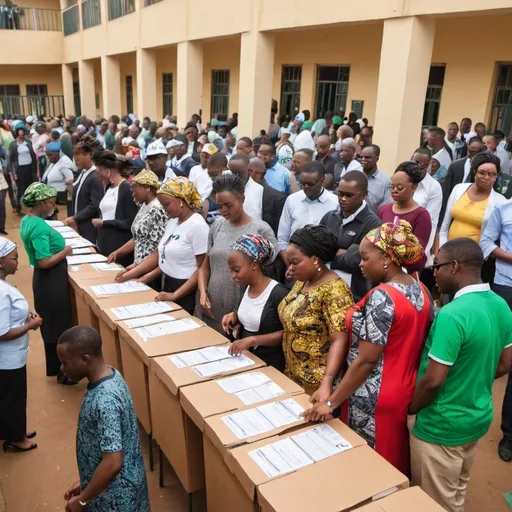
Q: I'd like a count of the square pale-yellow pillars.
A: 7